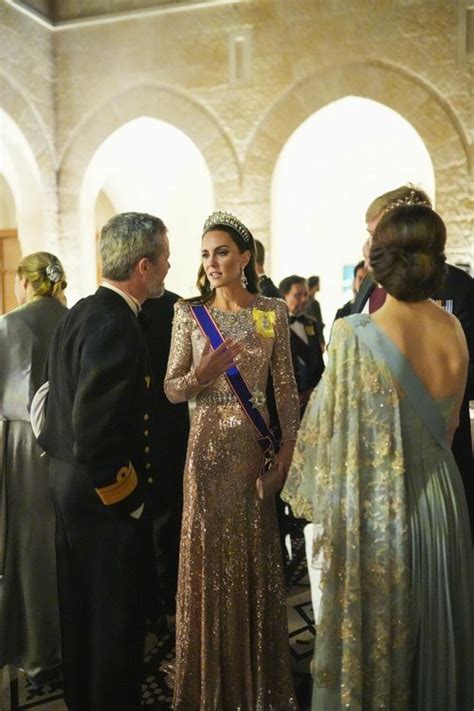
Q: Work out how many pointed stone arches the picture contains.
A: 3